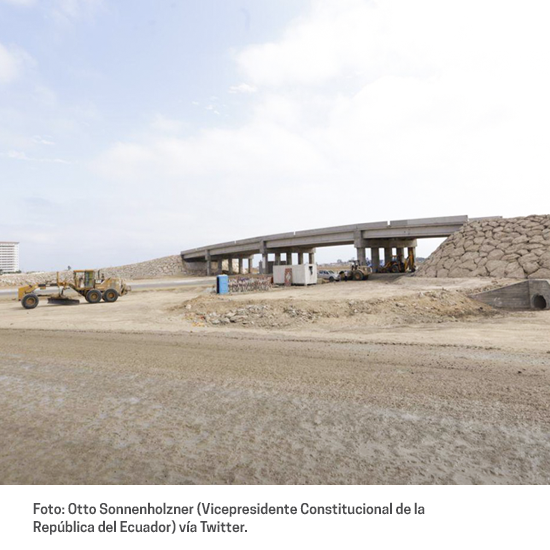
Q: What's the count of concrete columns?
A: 15